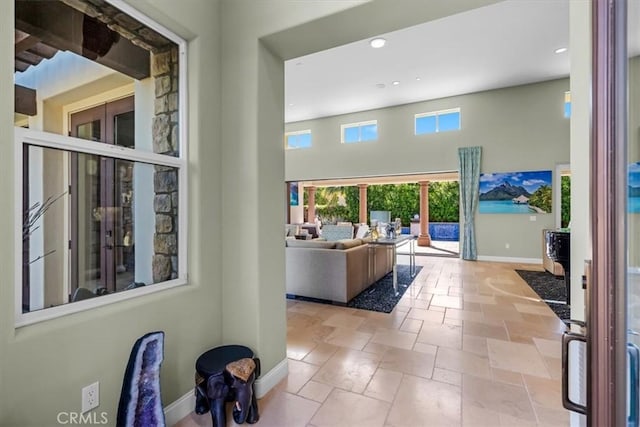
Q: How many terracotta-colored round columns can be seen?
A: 3